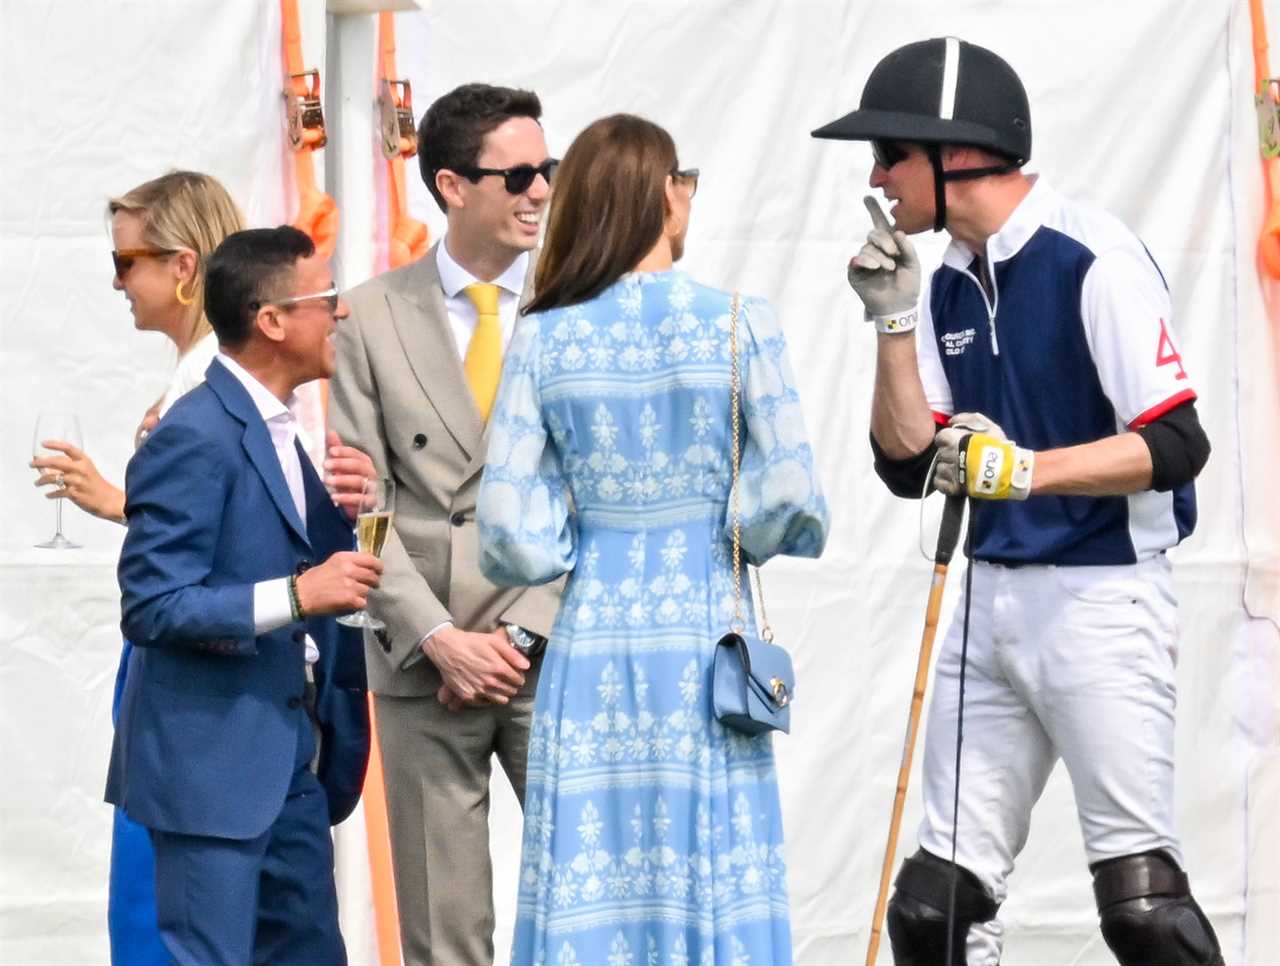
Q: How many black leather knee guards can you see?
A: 2